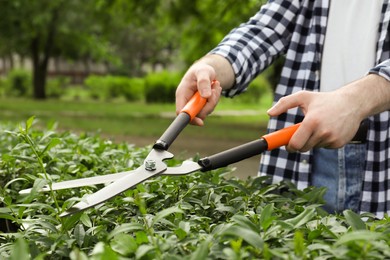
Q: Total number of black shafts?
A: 2